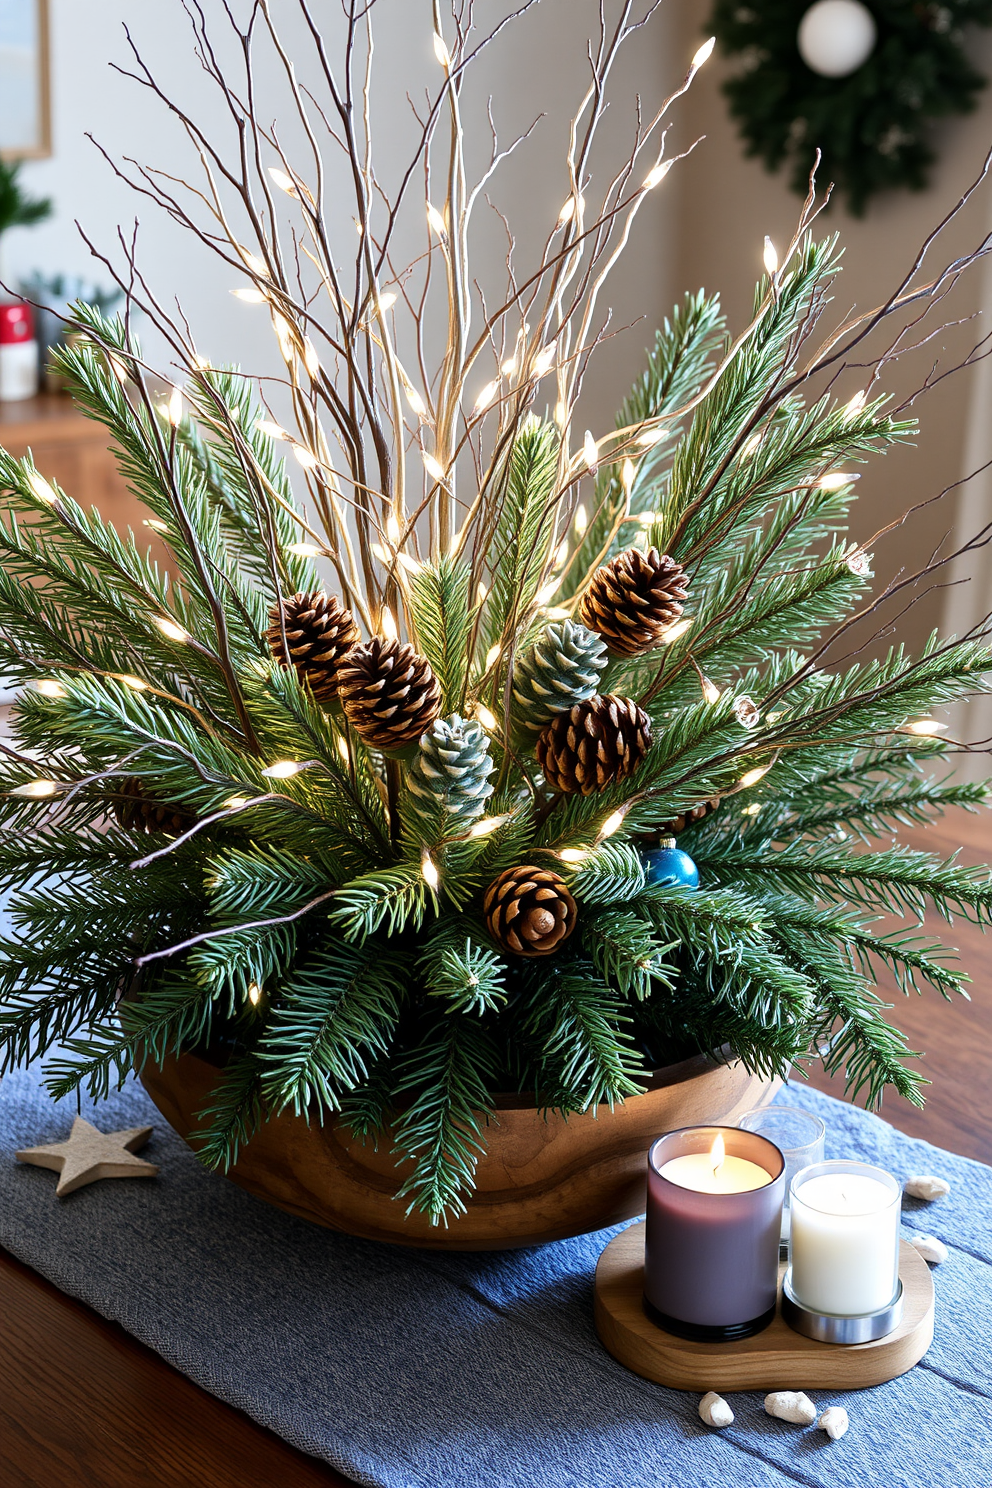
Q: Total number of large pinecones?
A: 7